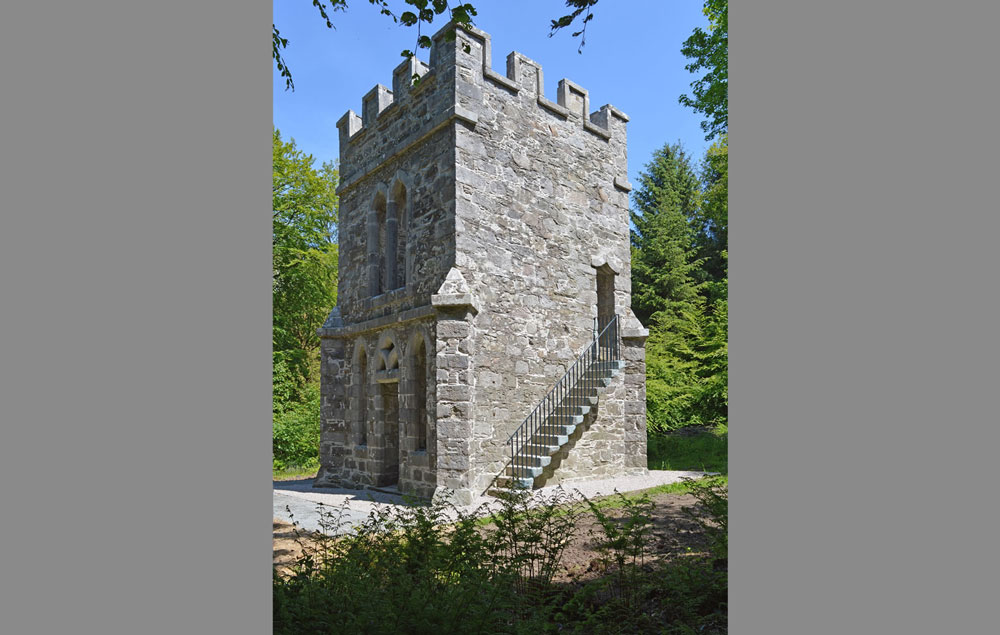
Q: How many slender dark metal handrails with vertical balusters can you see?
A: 1